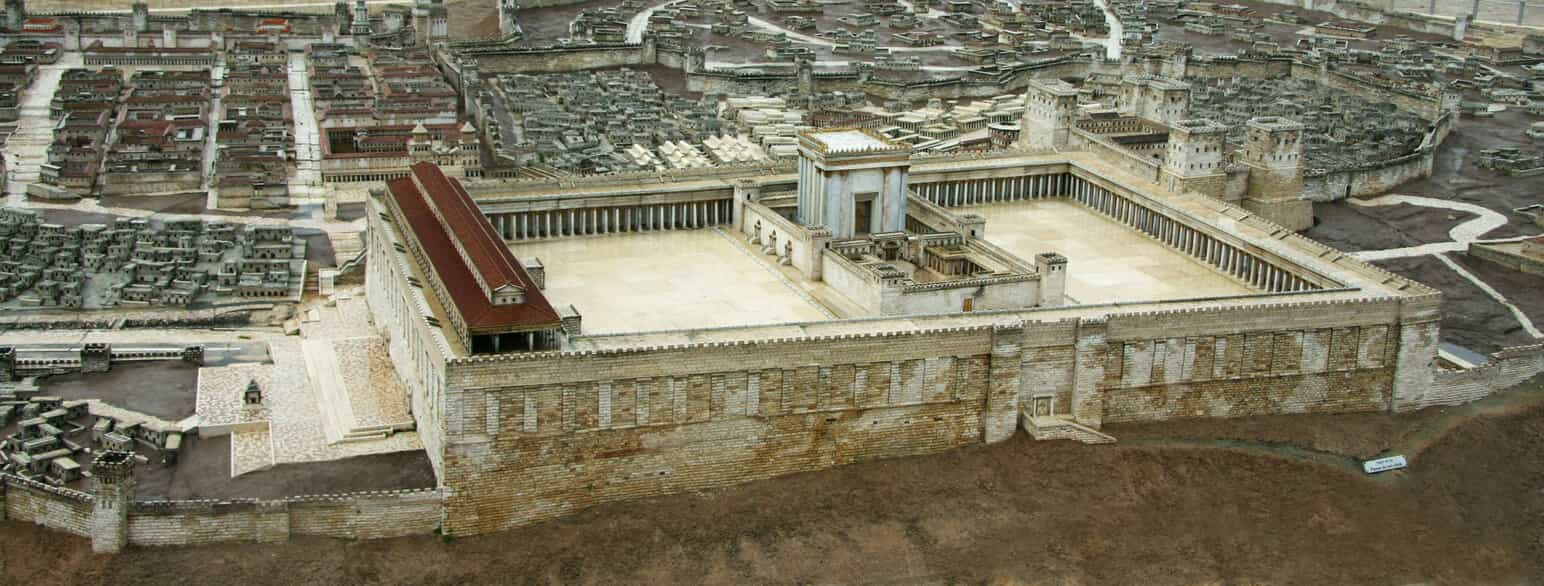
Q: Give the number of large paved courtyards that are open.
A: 2